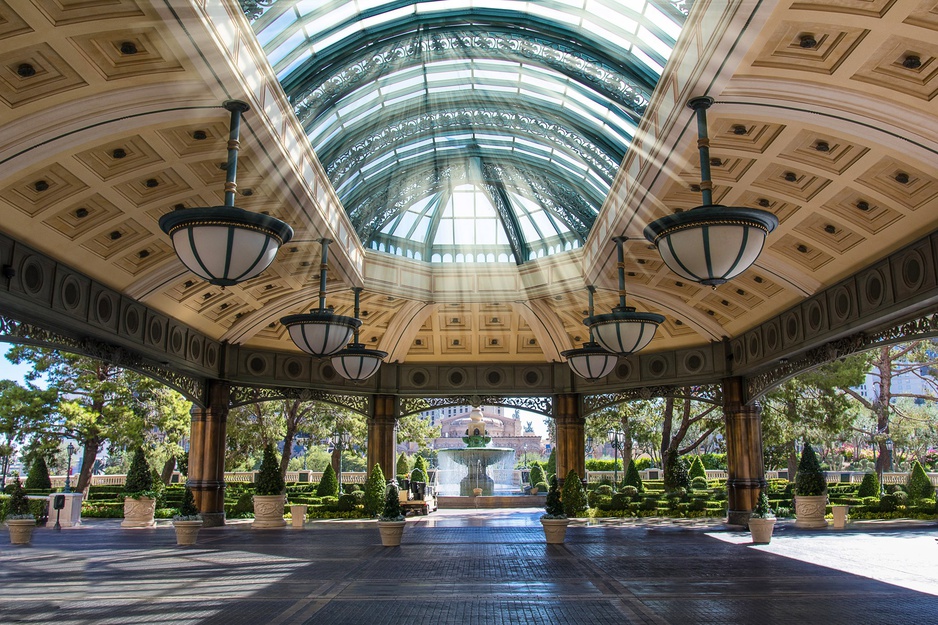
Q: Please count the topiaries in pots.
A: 8